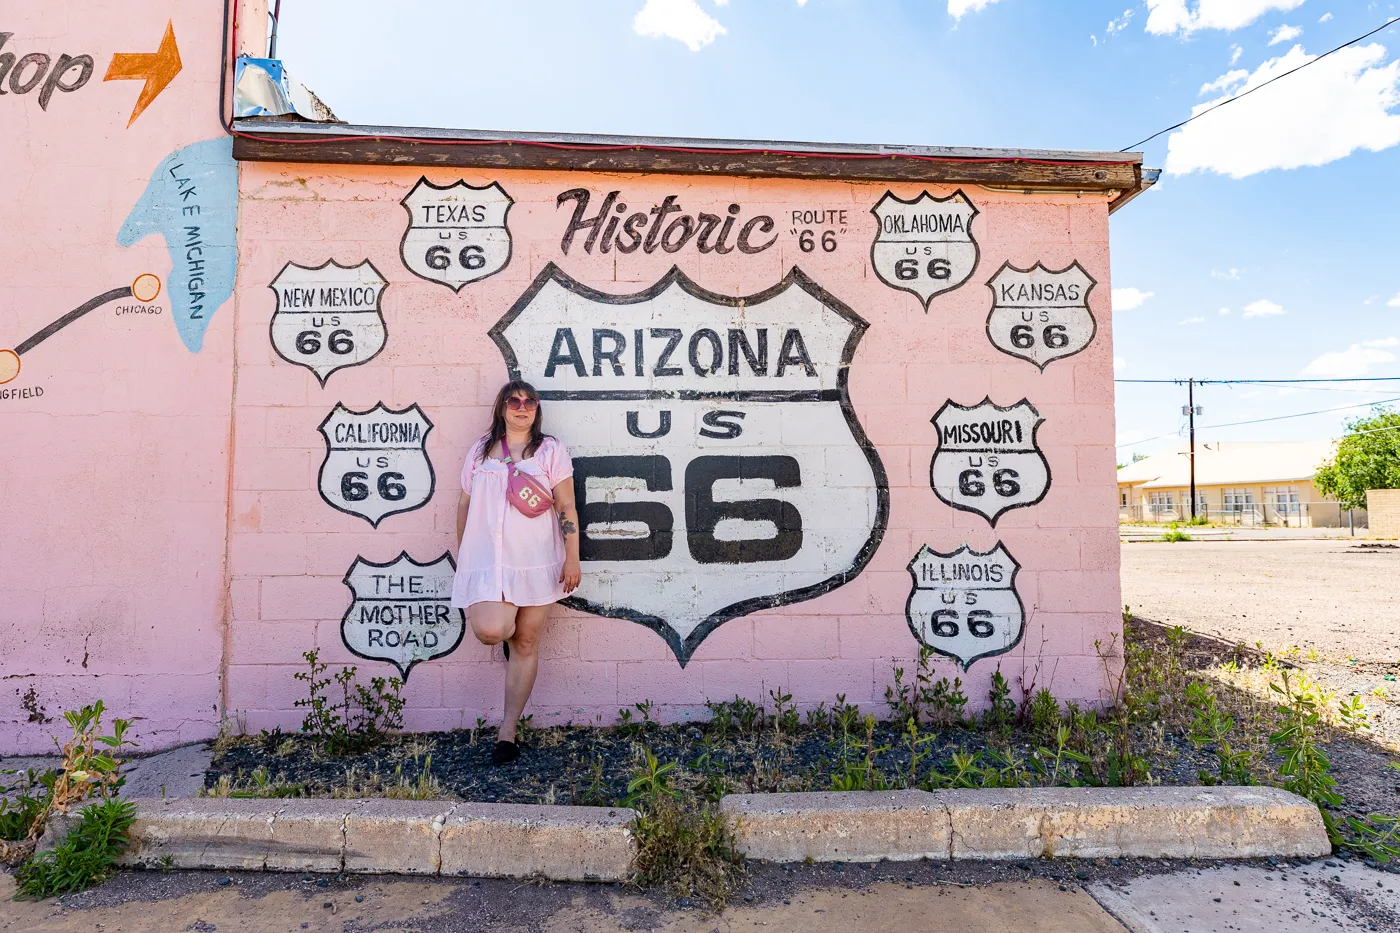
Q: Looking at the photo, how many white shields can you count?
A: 9